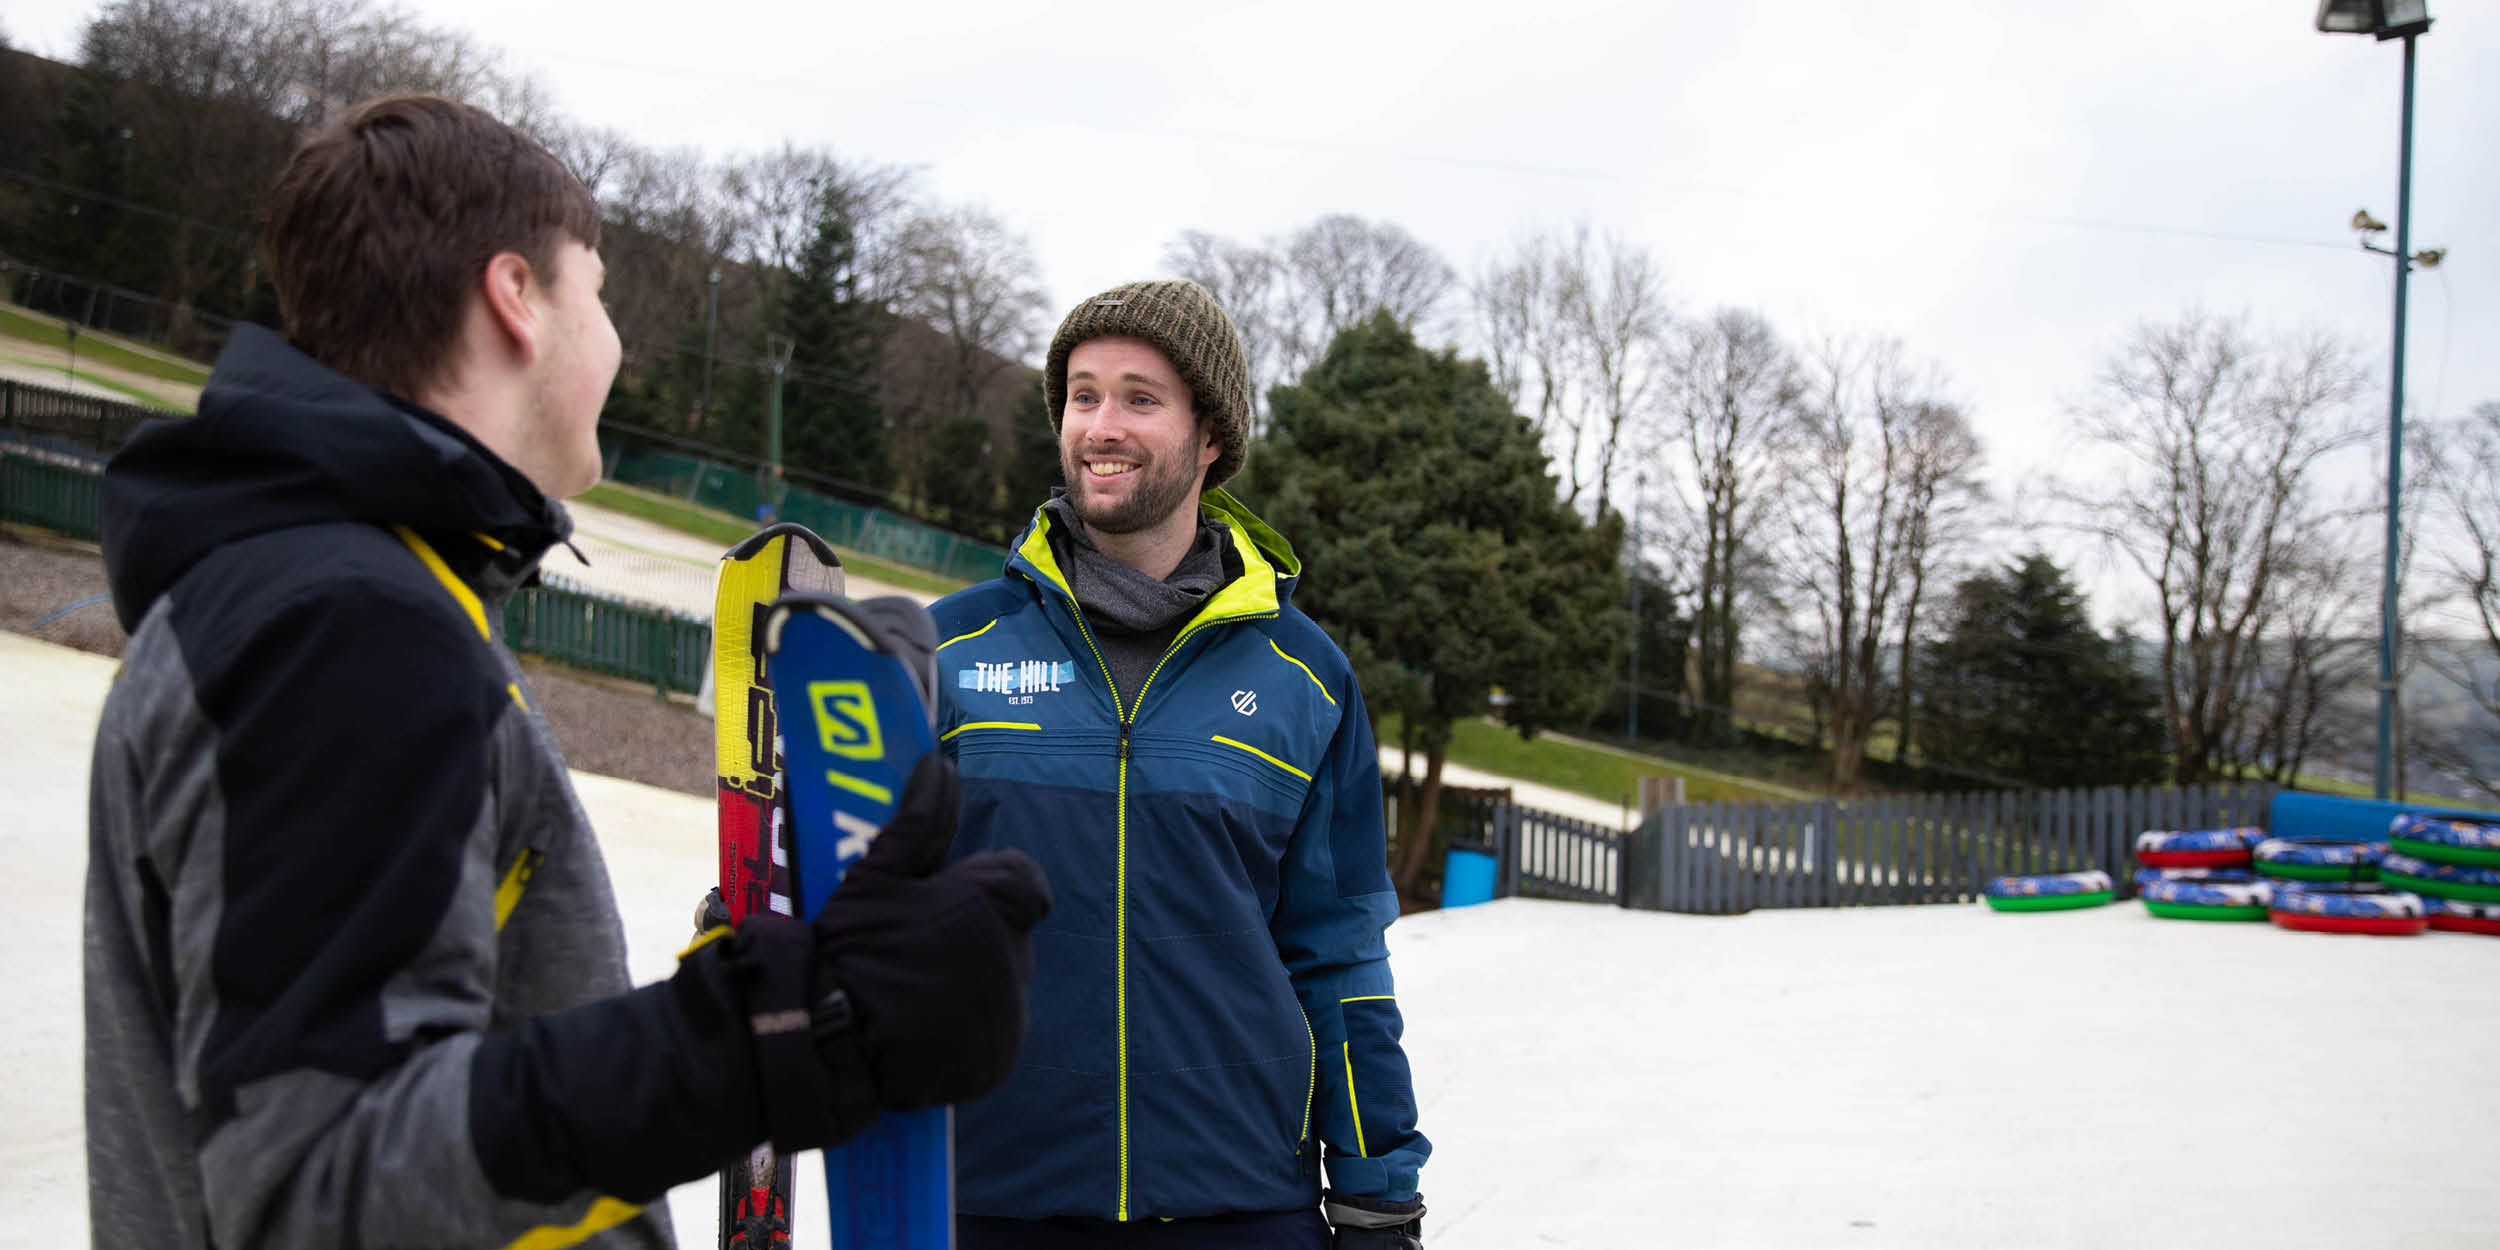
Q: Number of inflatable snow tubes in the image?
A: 9